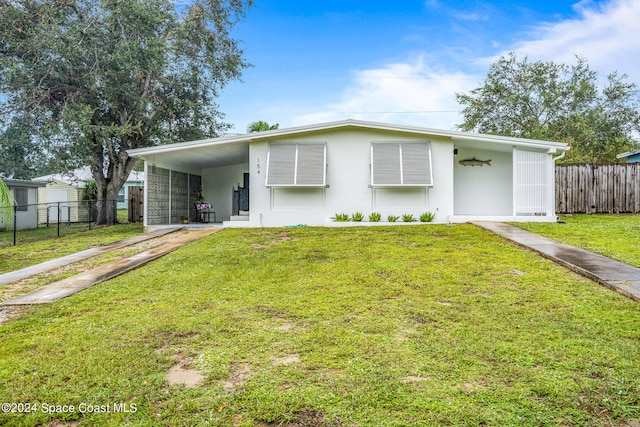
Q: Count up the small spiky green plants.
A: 6